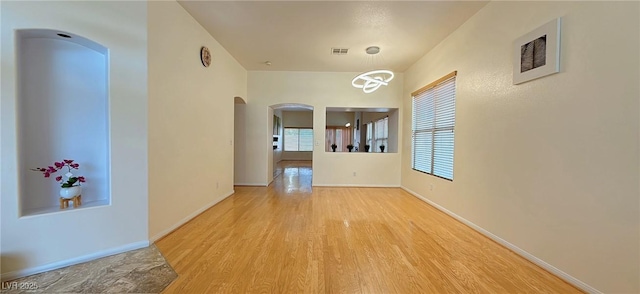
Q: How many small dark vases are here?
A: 4